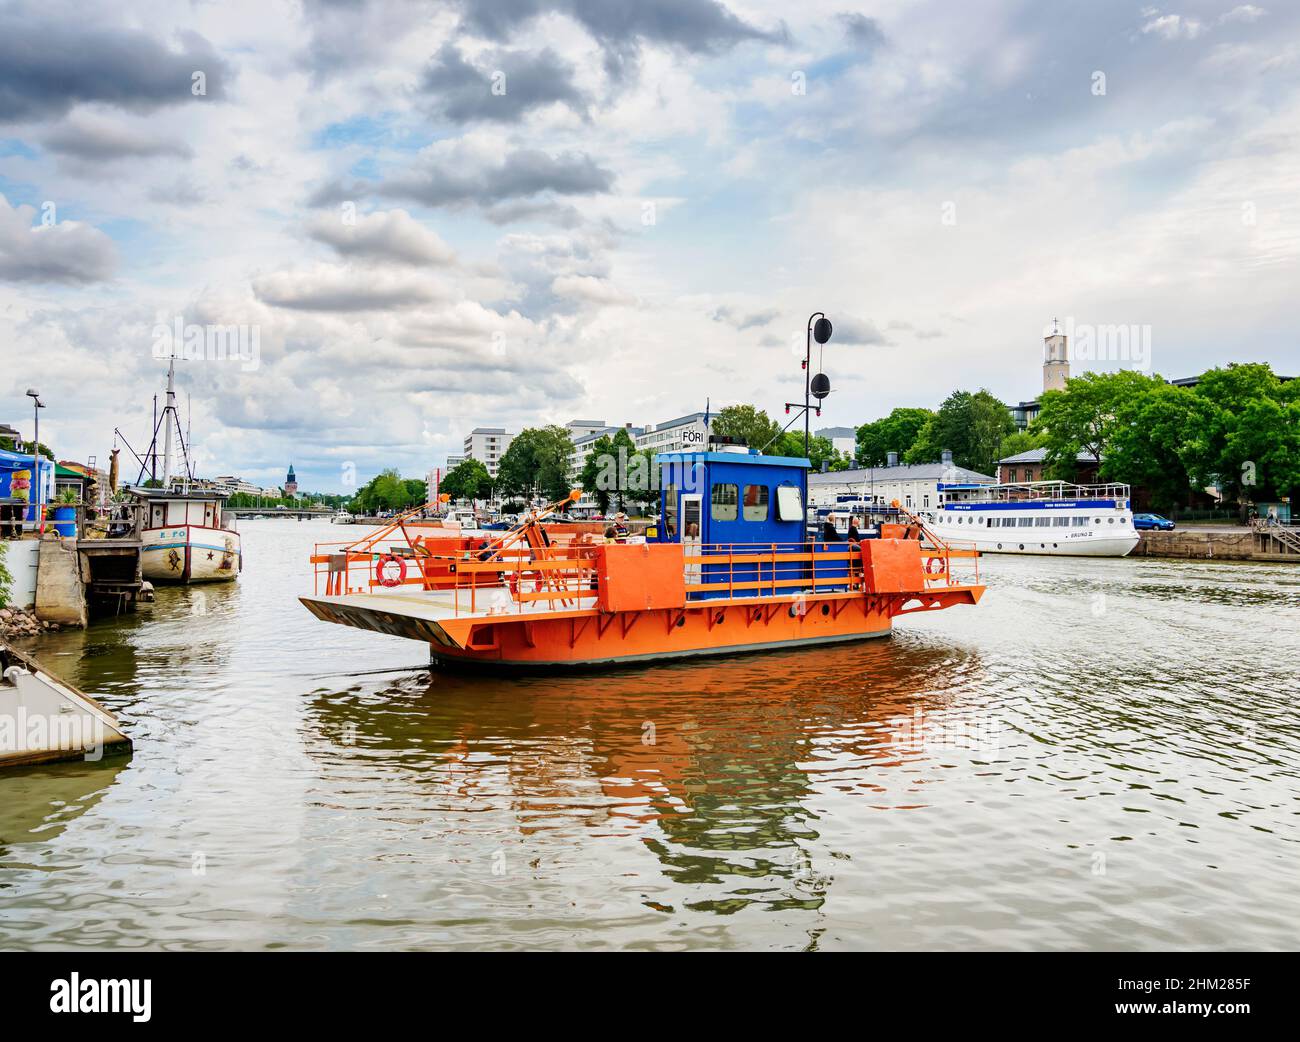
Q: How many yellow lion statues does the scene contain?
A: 0